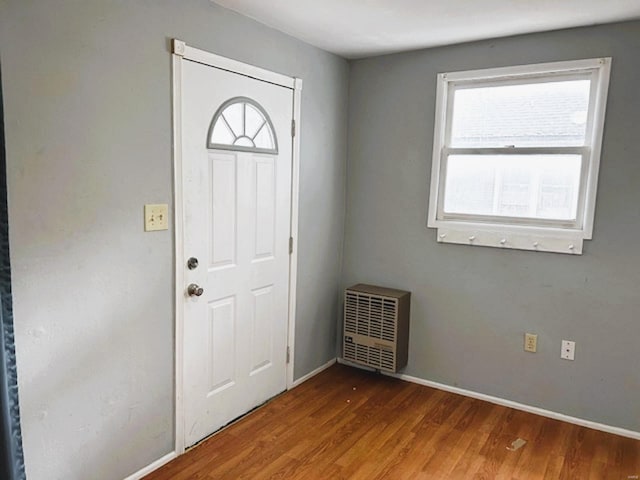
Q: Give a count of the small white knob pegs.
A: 5